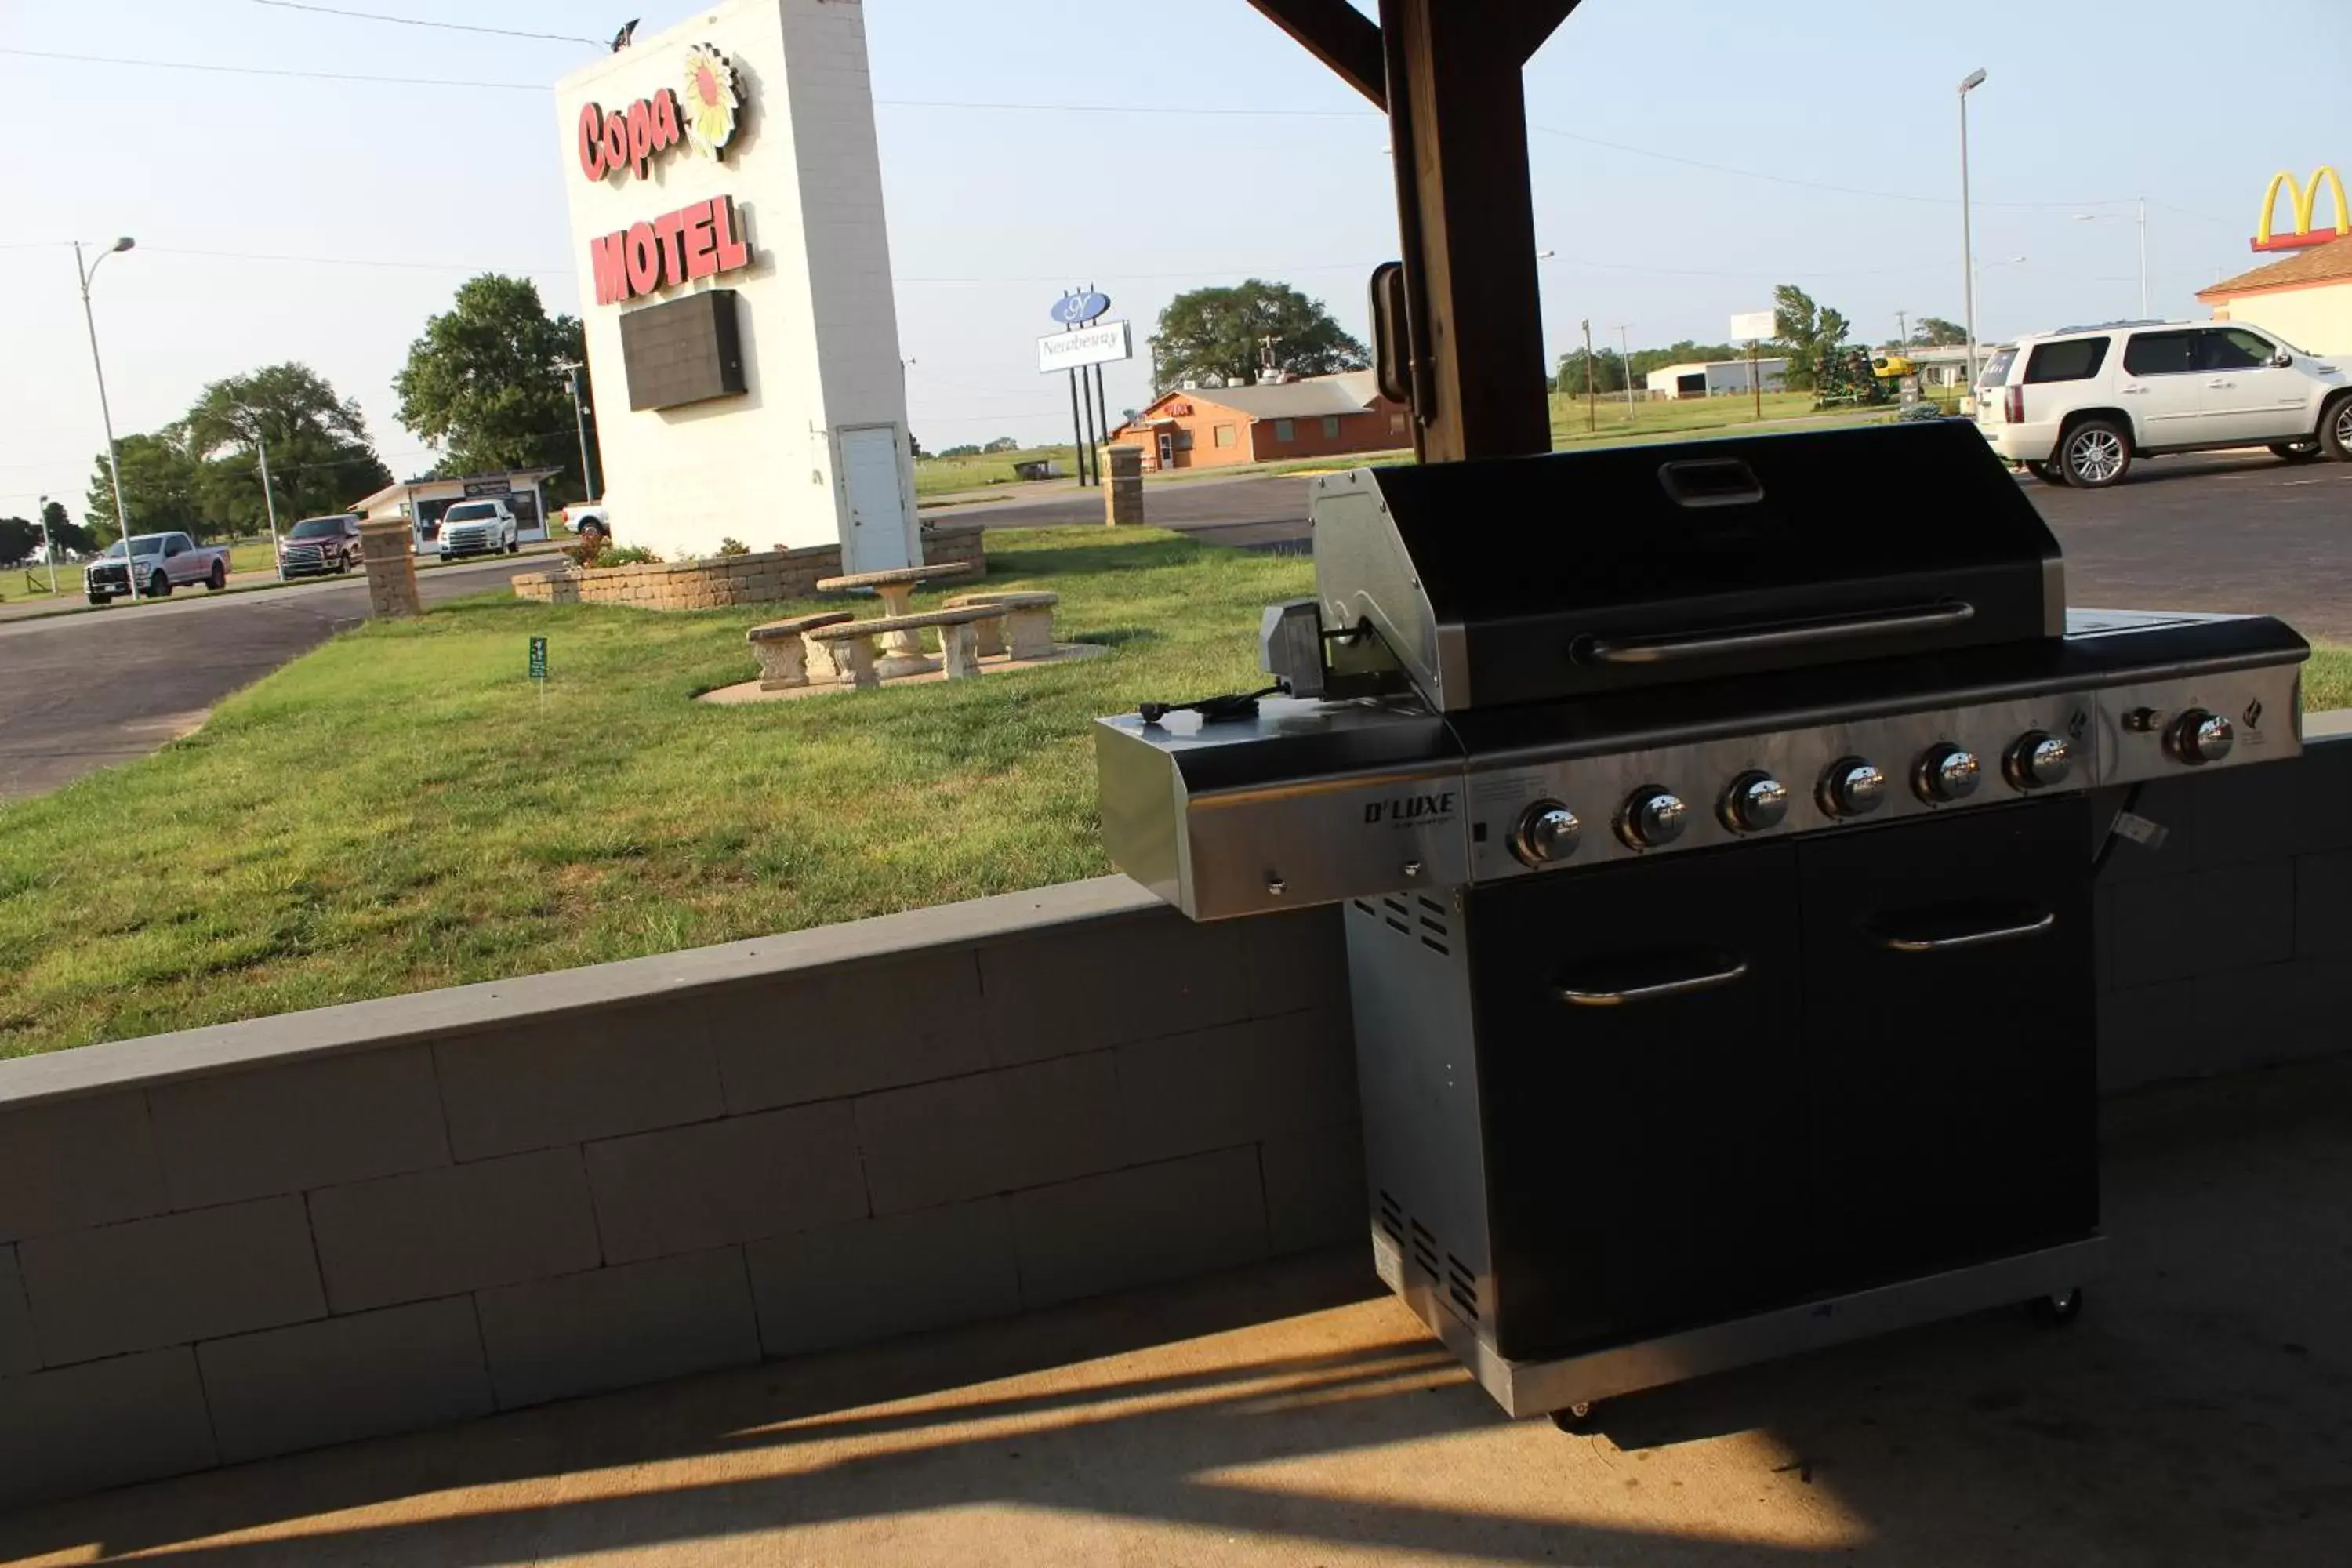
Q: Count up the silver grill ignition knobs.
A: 7